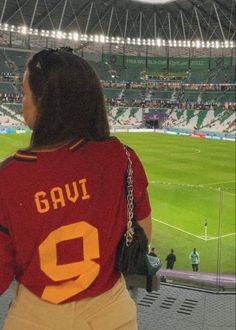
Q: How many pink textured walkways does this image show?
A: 1